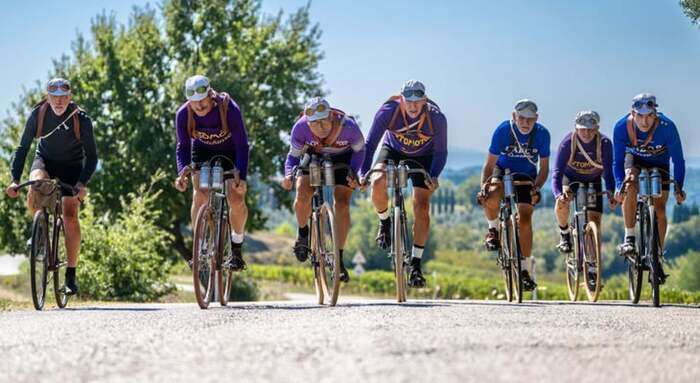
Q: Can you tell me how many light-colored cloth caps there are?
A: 7